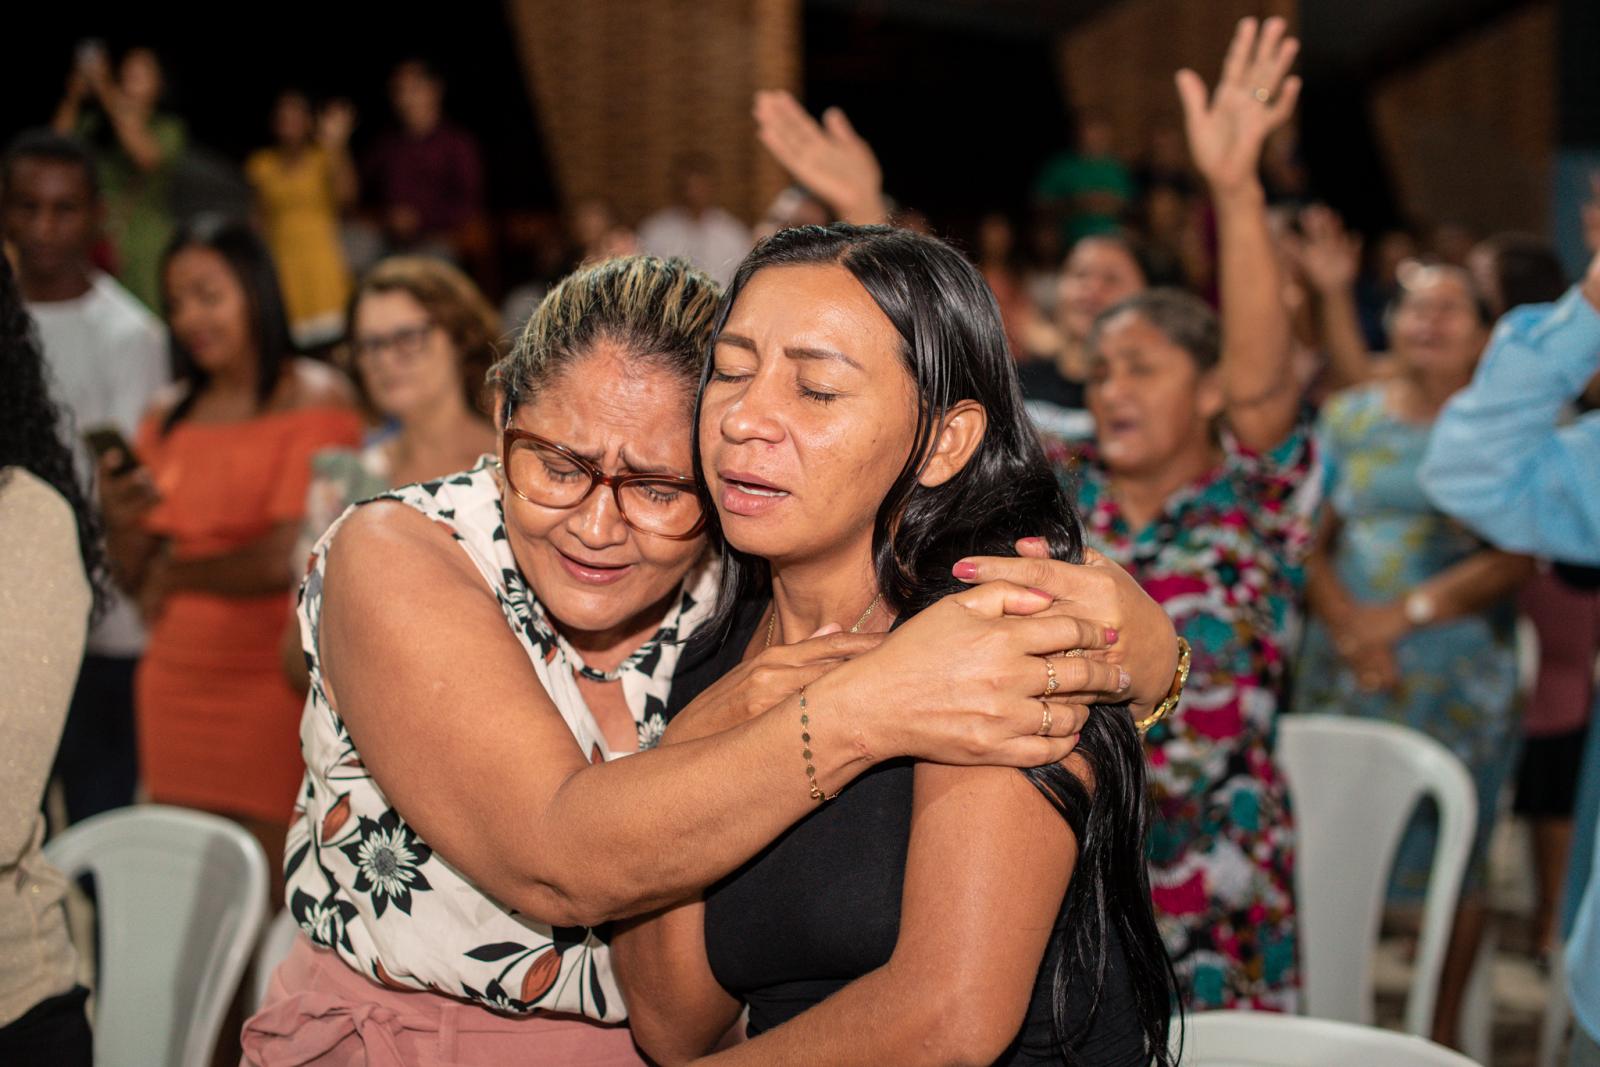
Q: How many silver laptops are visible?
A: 0